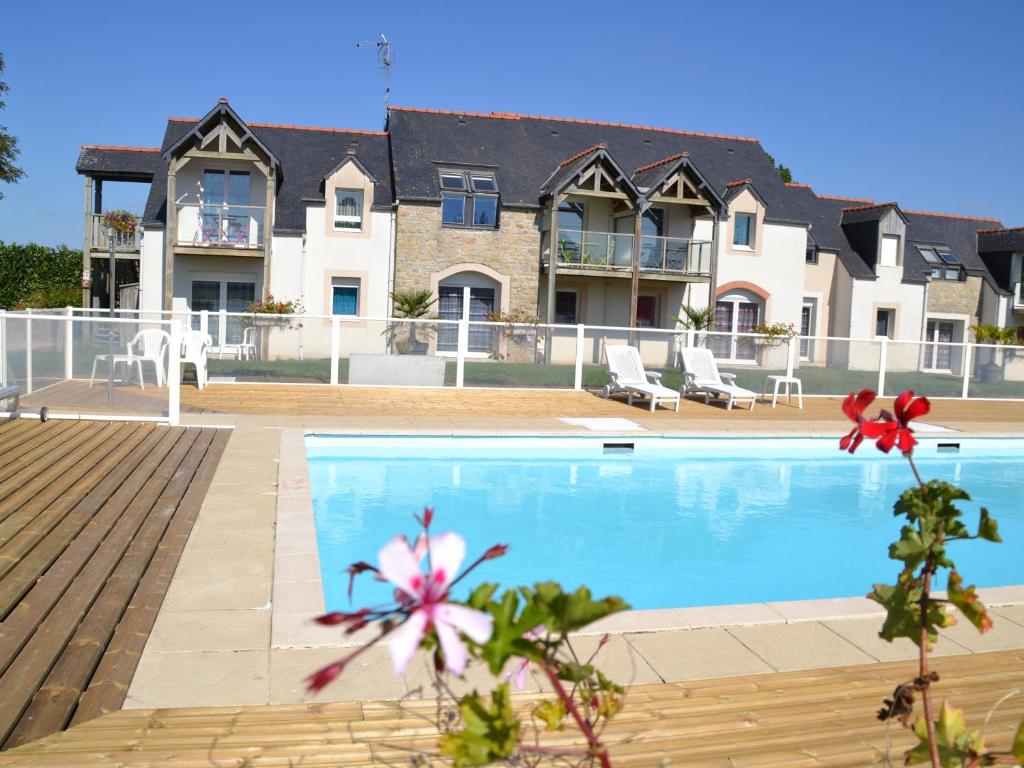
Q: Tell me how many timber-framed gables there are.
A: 3